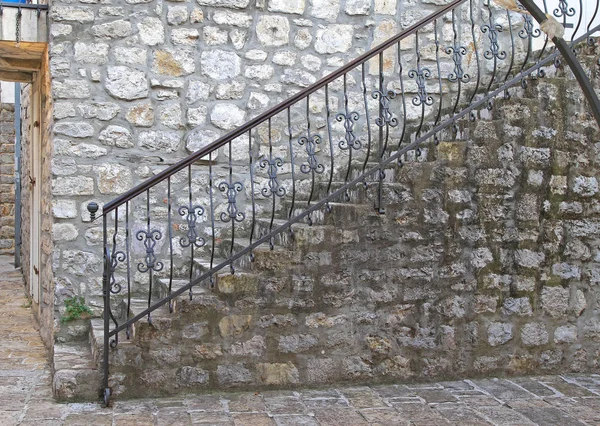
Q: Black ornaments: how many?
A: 13